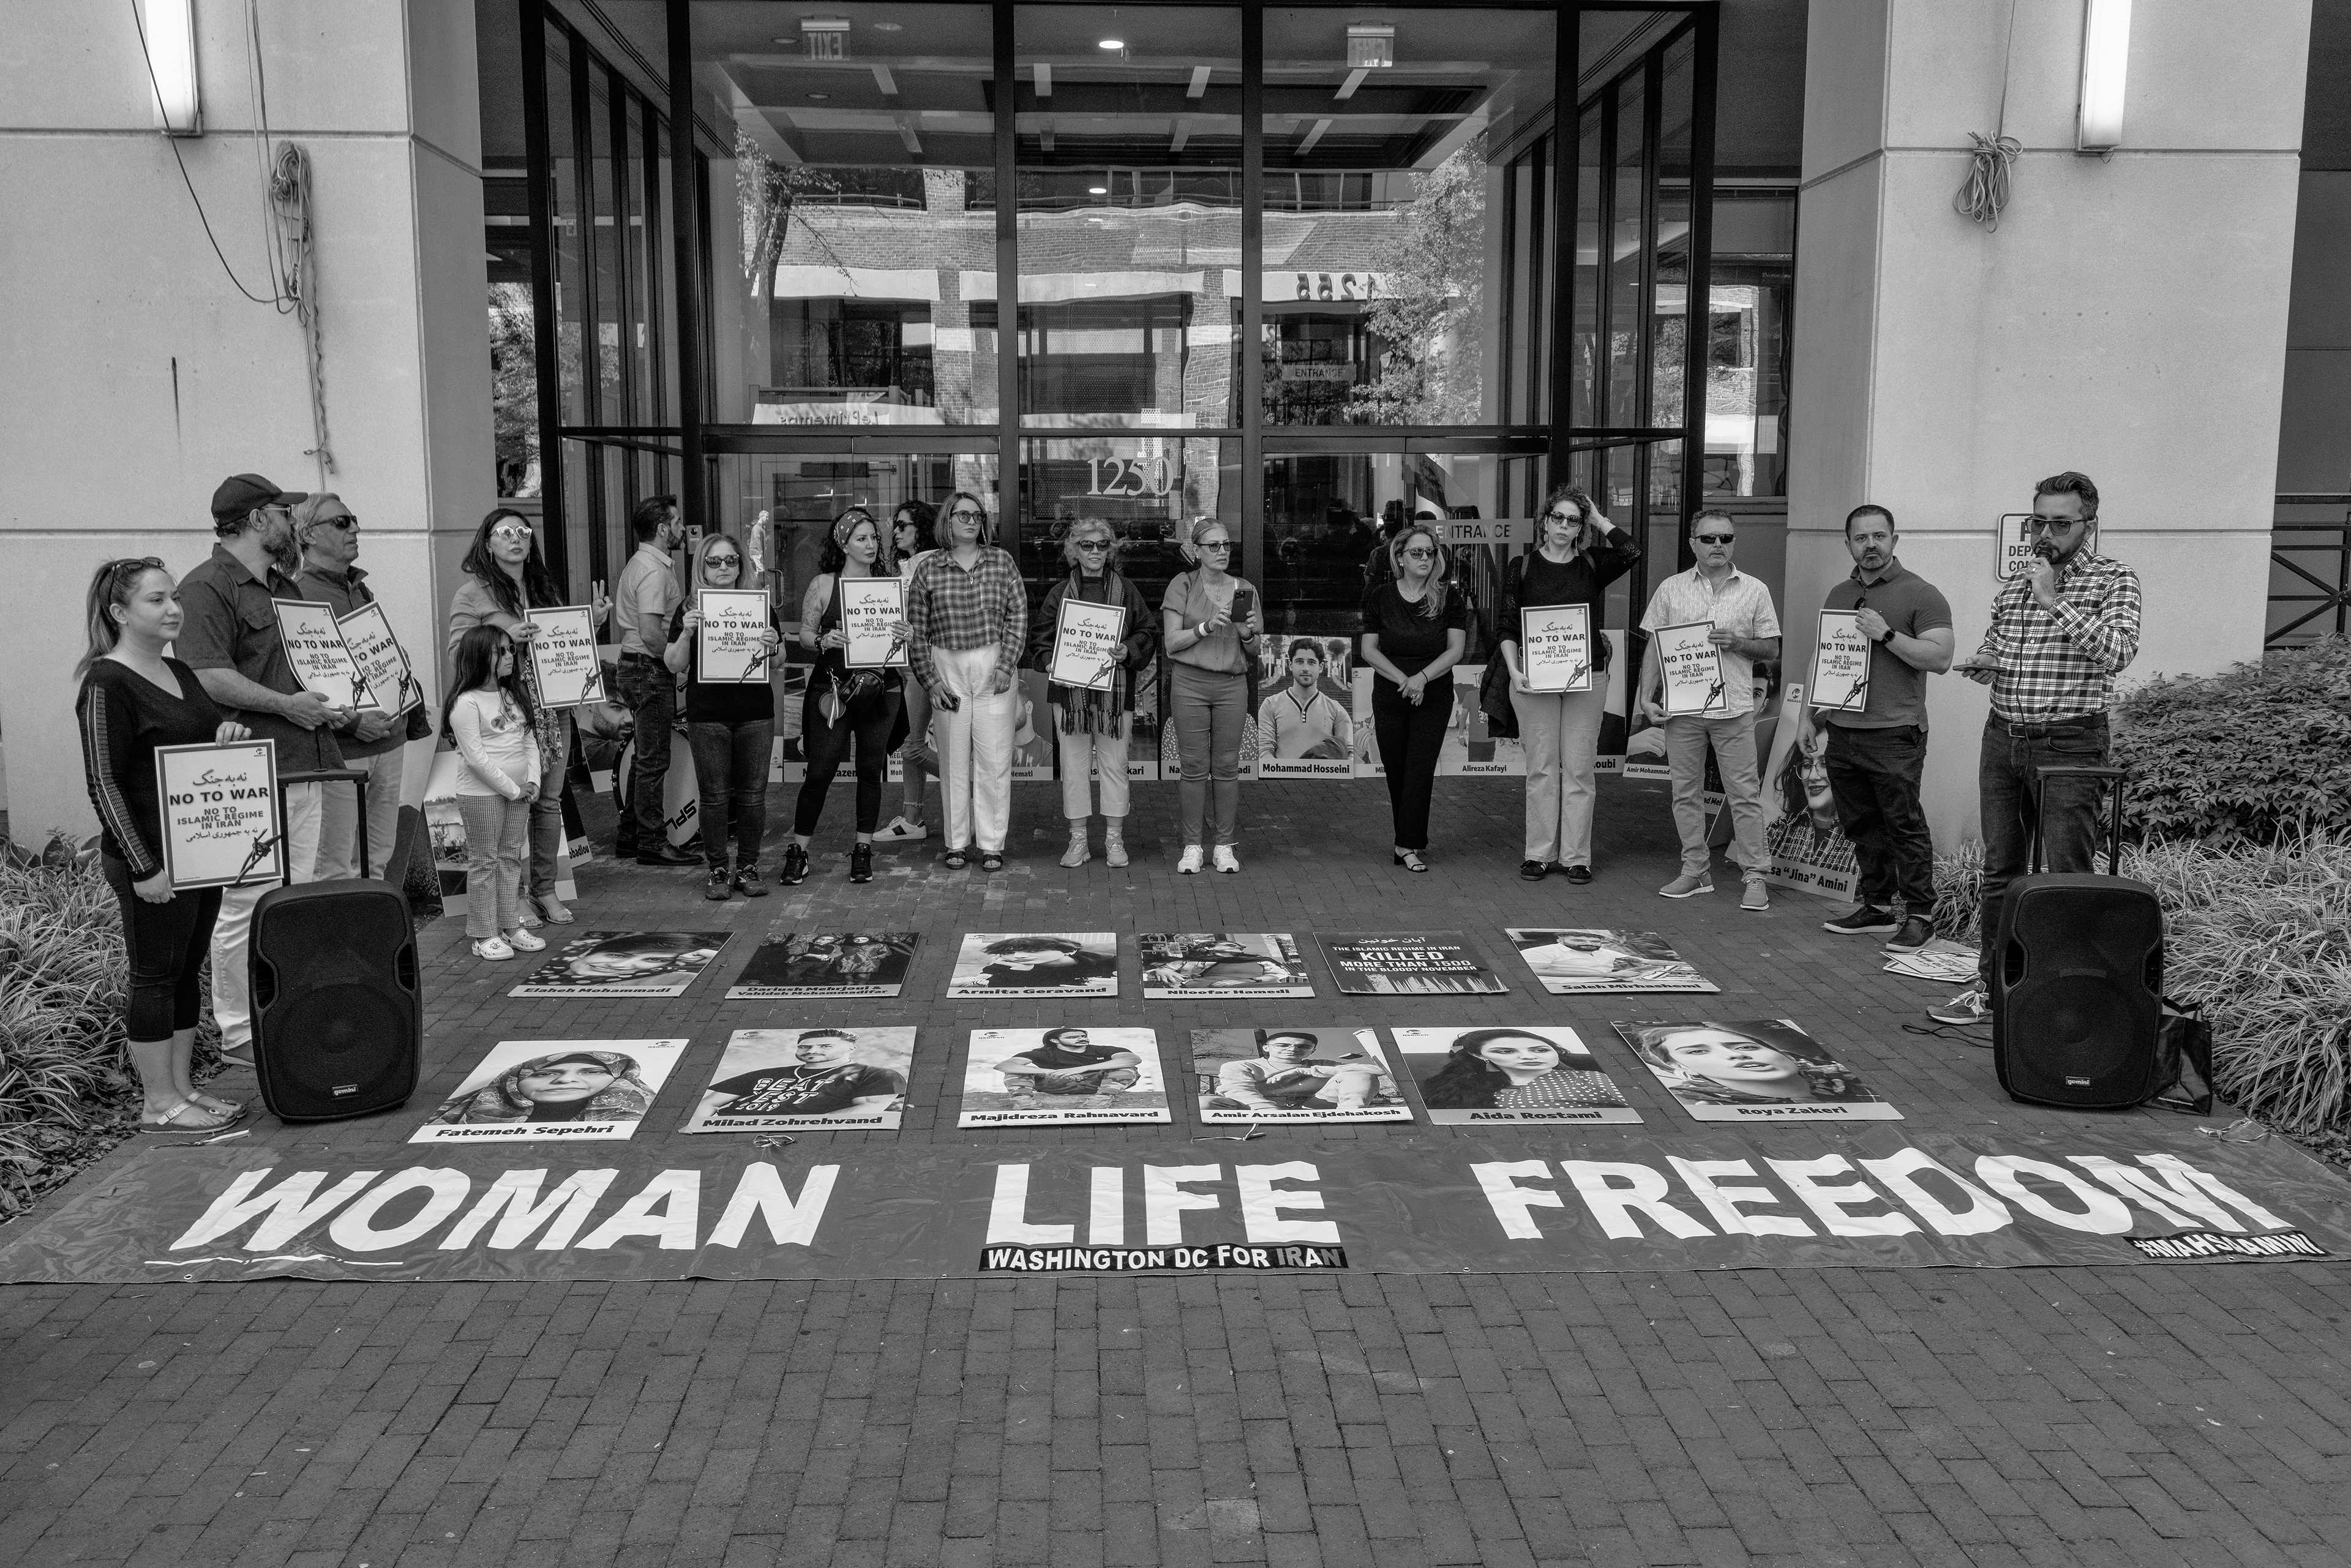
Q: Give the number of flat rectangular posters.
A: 12